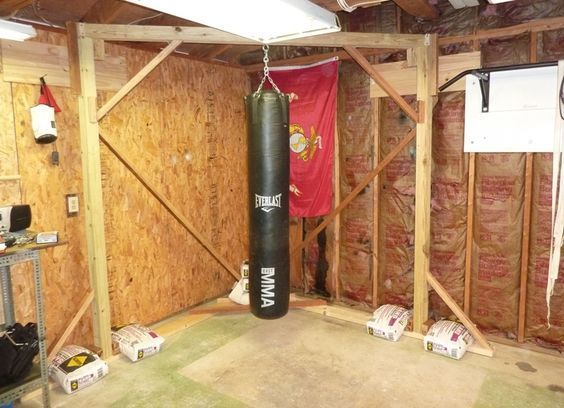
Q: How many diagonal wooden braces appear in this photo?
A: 6